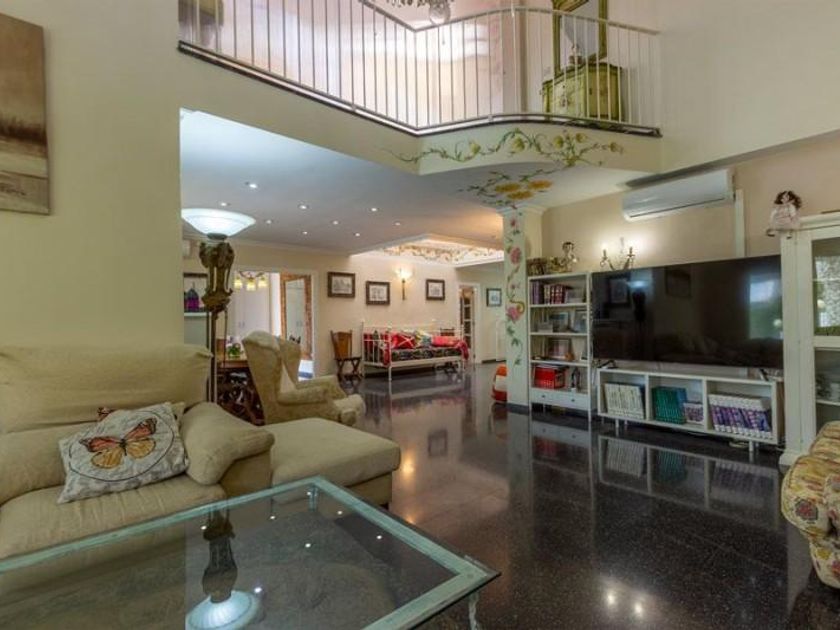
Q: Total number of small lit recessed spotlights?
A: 9